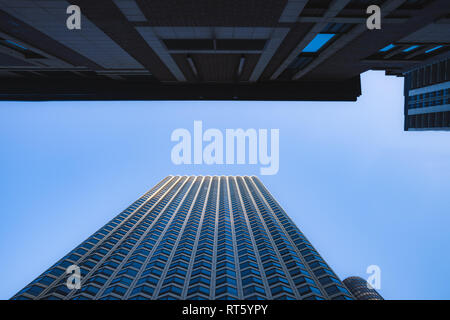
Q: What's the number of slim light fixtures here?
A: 2